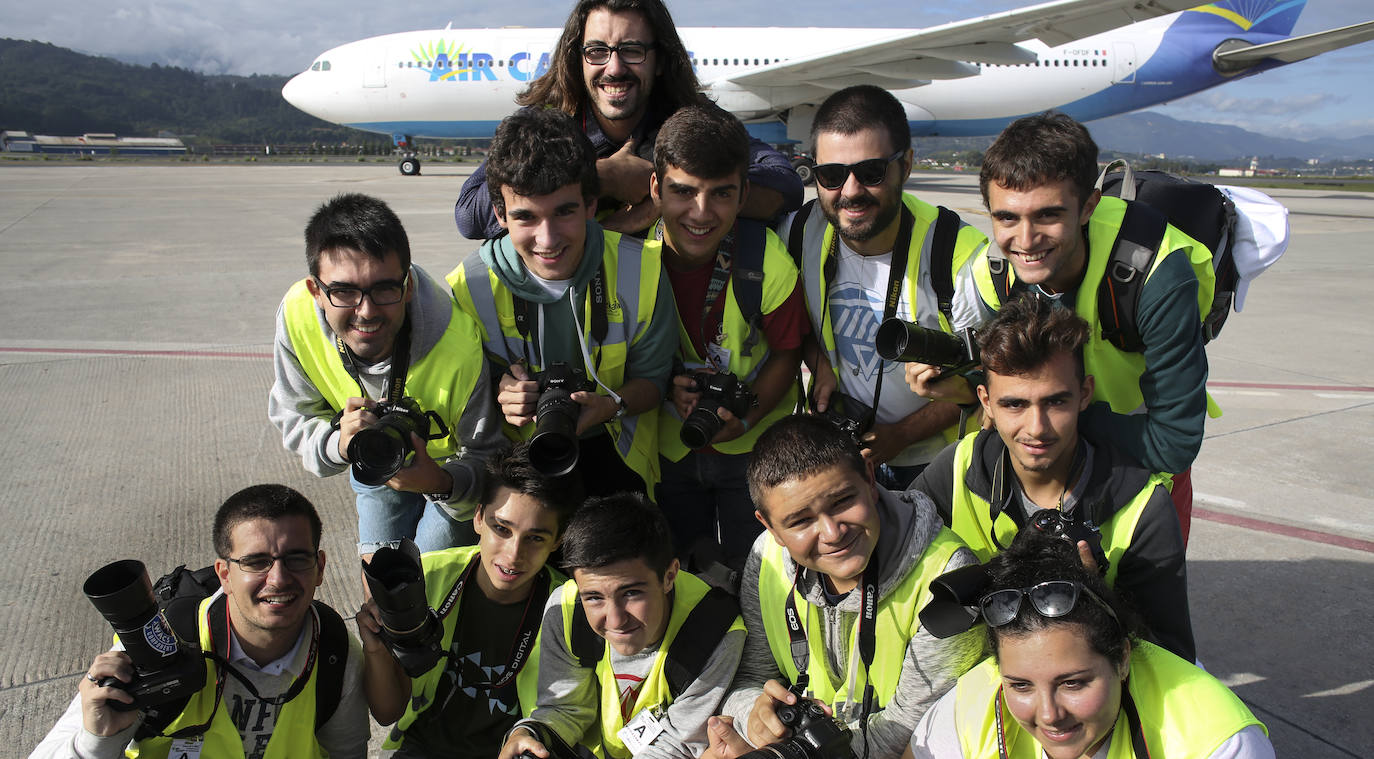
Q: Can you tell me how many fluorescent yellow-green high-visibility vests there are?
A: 11